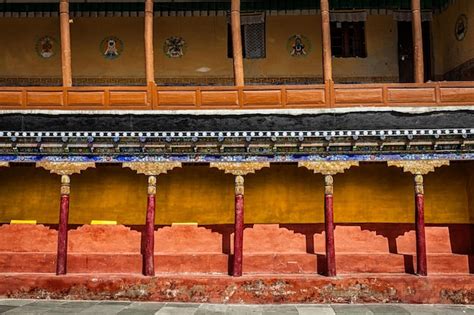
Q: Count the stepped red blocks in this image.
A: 6